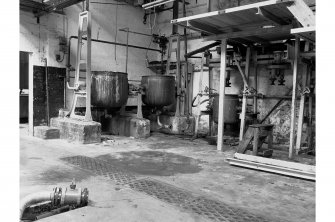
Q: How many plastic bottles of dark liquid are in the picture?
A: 0